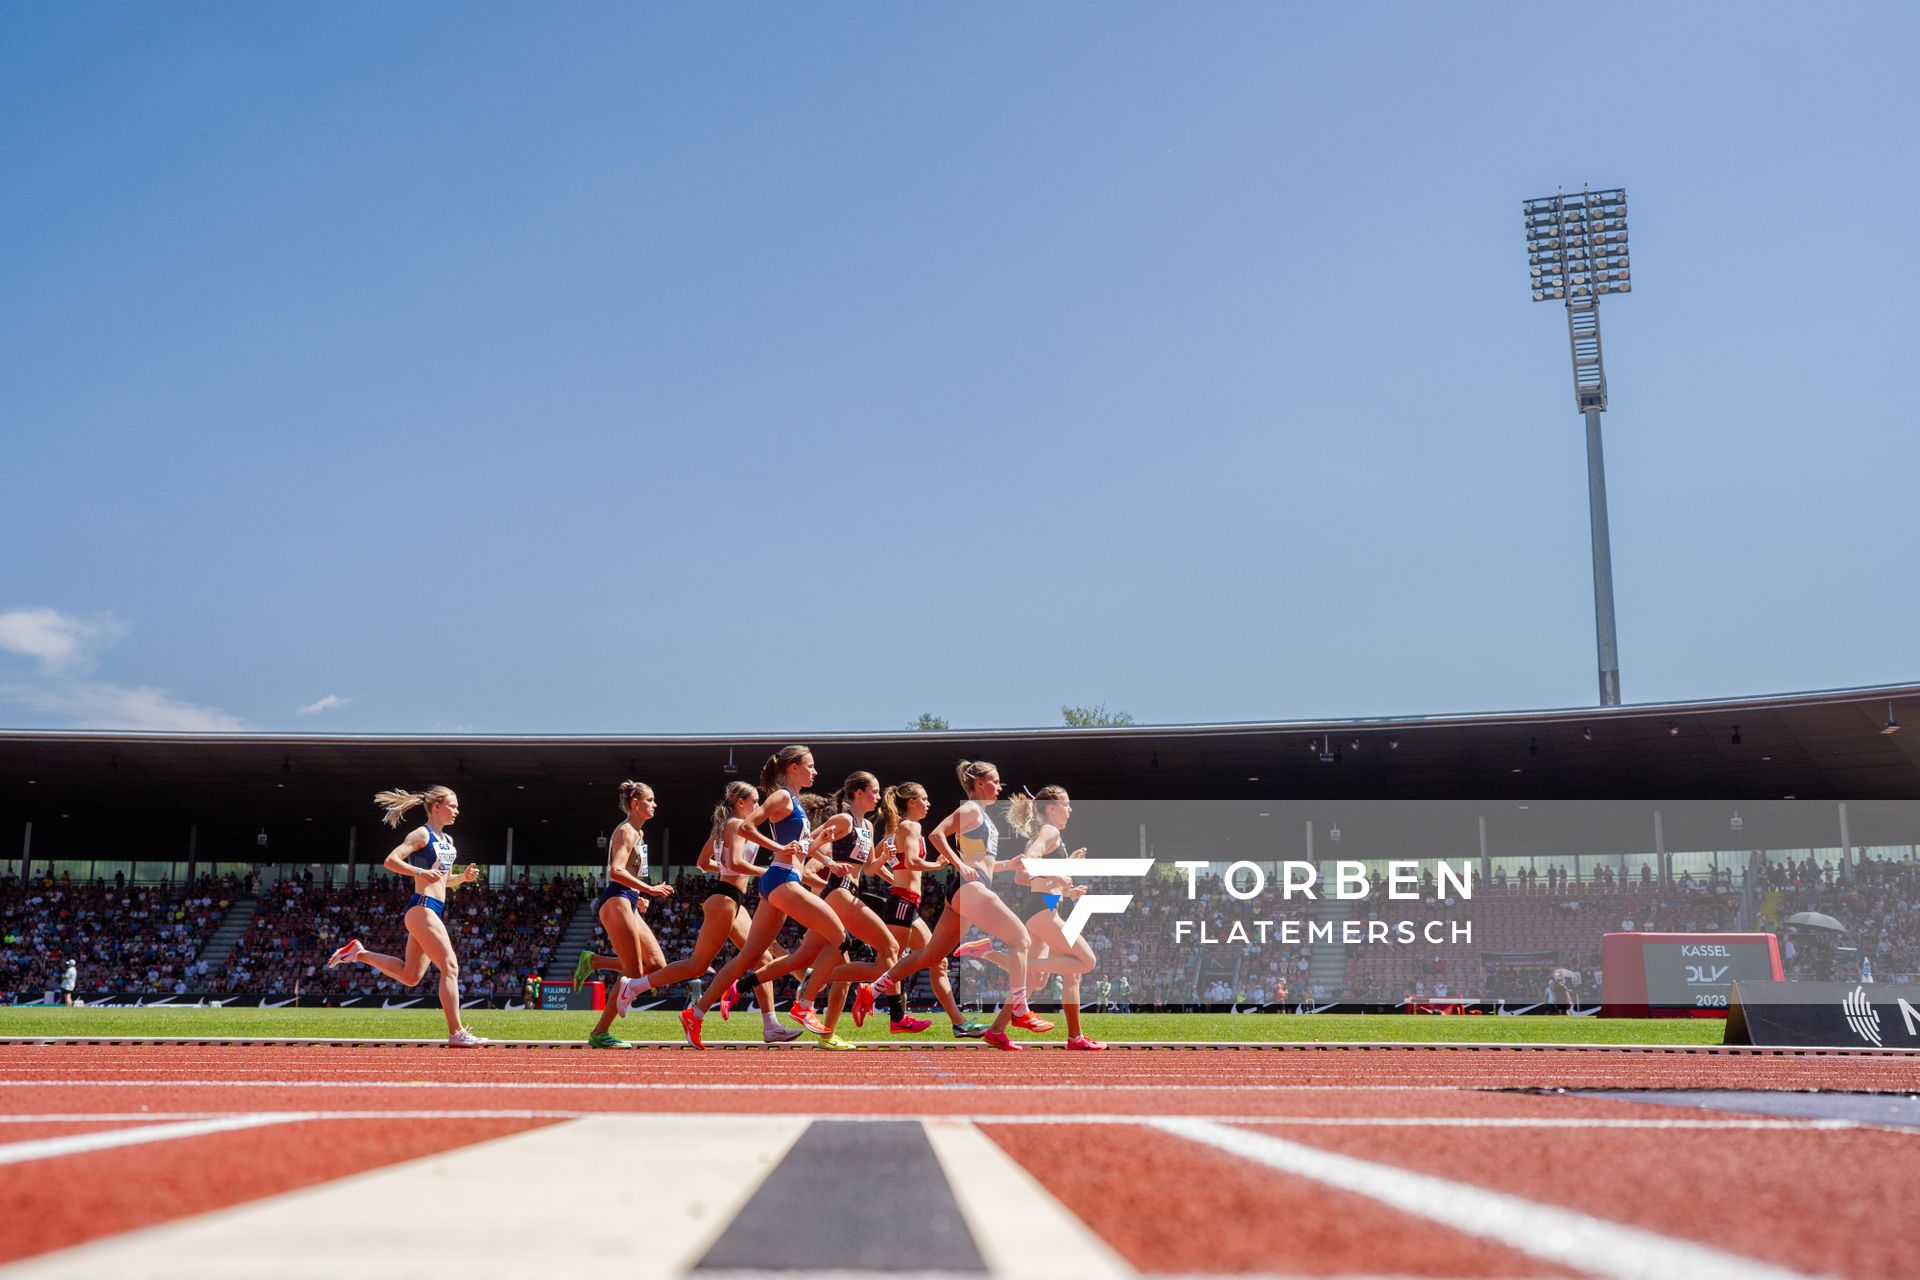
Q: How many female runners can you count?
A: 9